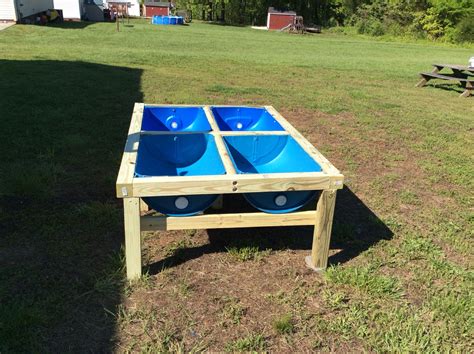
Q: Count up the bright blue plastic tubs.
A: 4